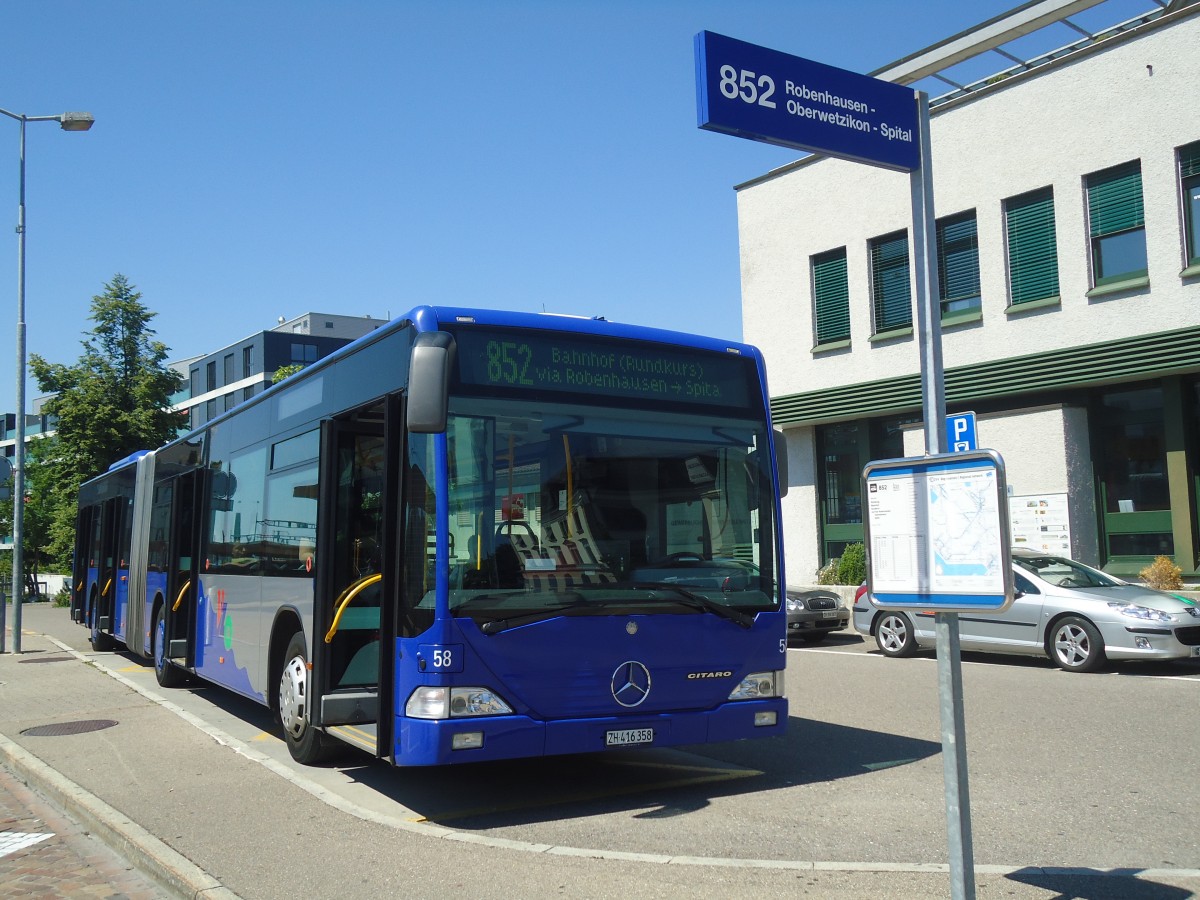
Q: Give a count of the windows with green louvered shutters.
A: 6